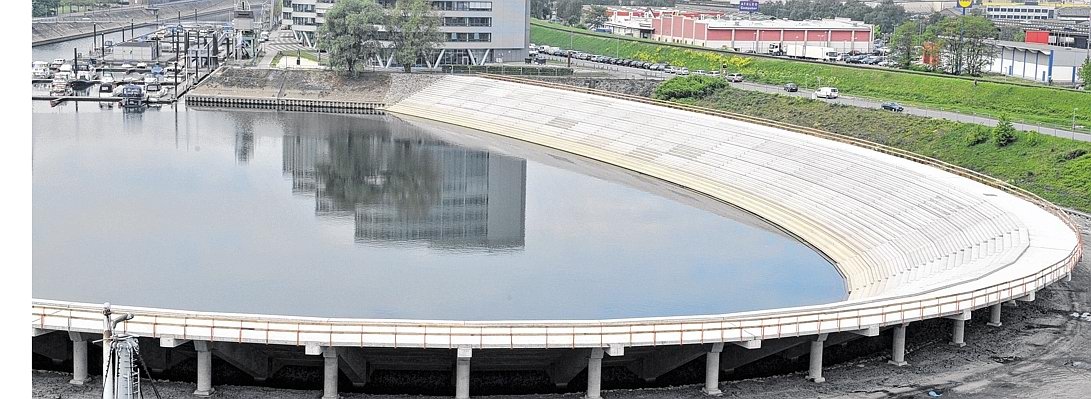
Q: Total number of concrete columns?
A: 10